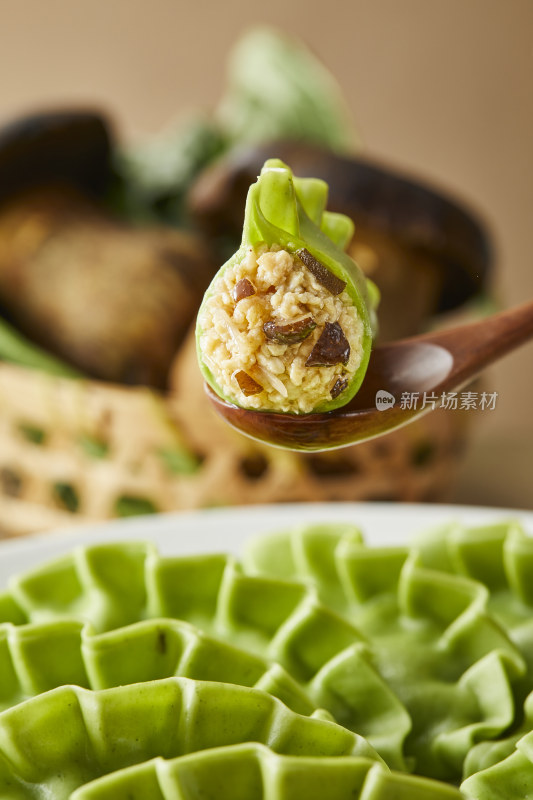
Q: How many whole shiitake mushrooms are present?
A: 2